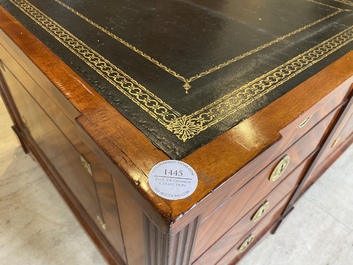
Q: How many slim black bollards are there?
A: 0